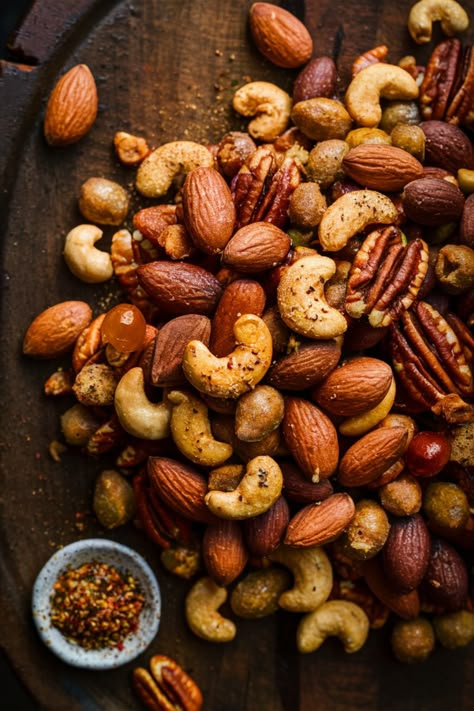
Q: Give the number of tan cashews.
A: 15